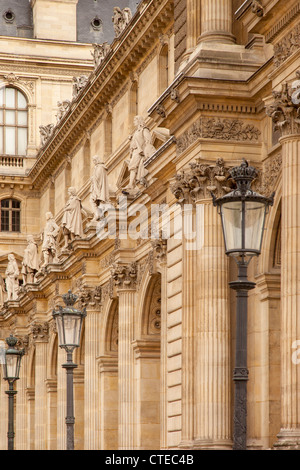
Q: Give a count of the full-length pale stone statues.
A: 6